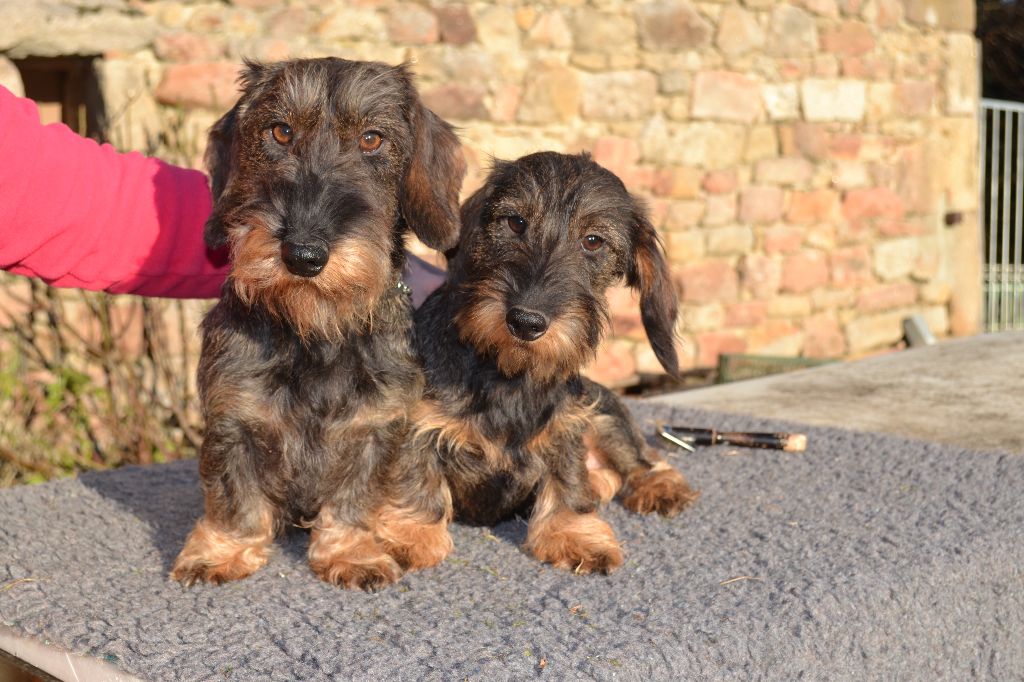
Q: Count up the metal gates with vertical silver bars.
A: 1